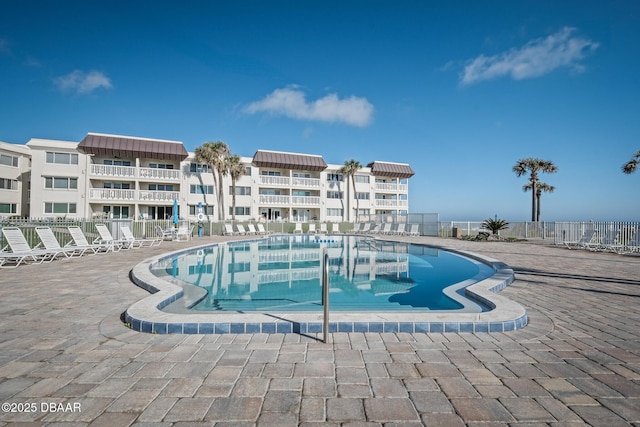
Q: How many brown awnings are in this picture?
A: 3